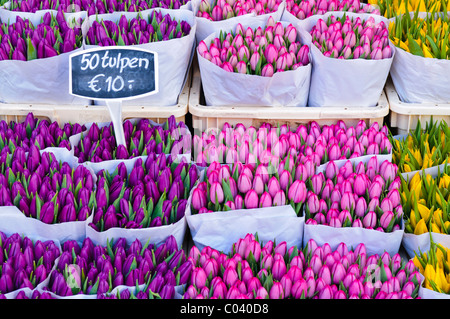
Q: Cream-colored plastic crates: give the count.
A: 3